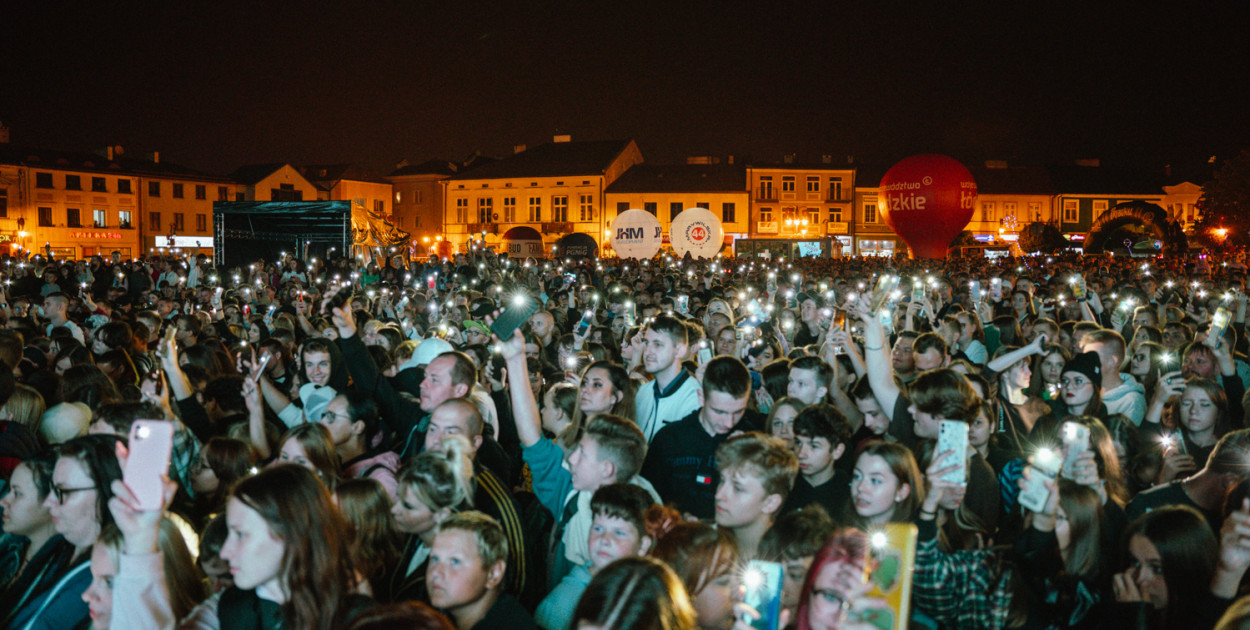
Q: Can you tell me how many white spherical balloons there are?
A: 2